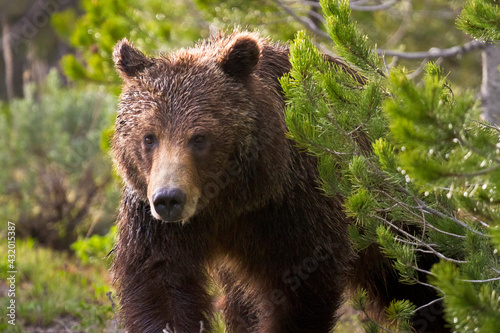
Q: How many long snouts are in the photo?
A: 1